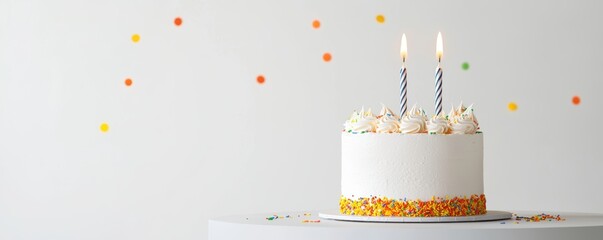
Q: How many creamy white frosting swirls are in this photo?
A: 5